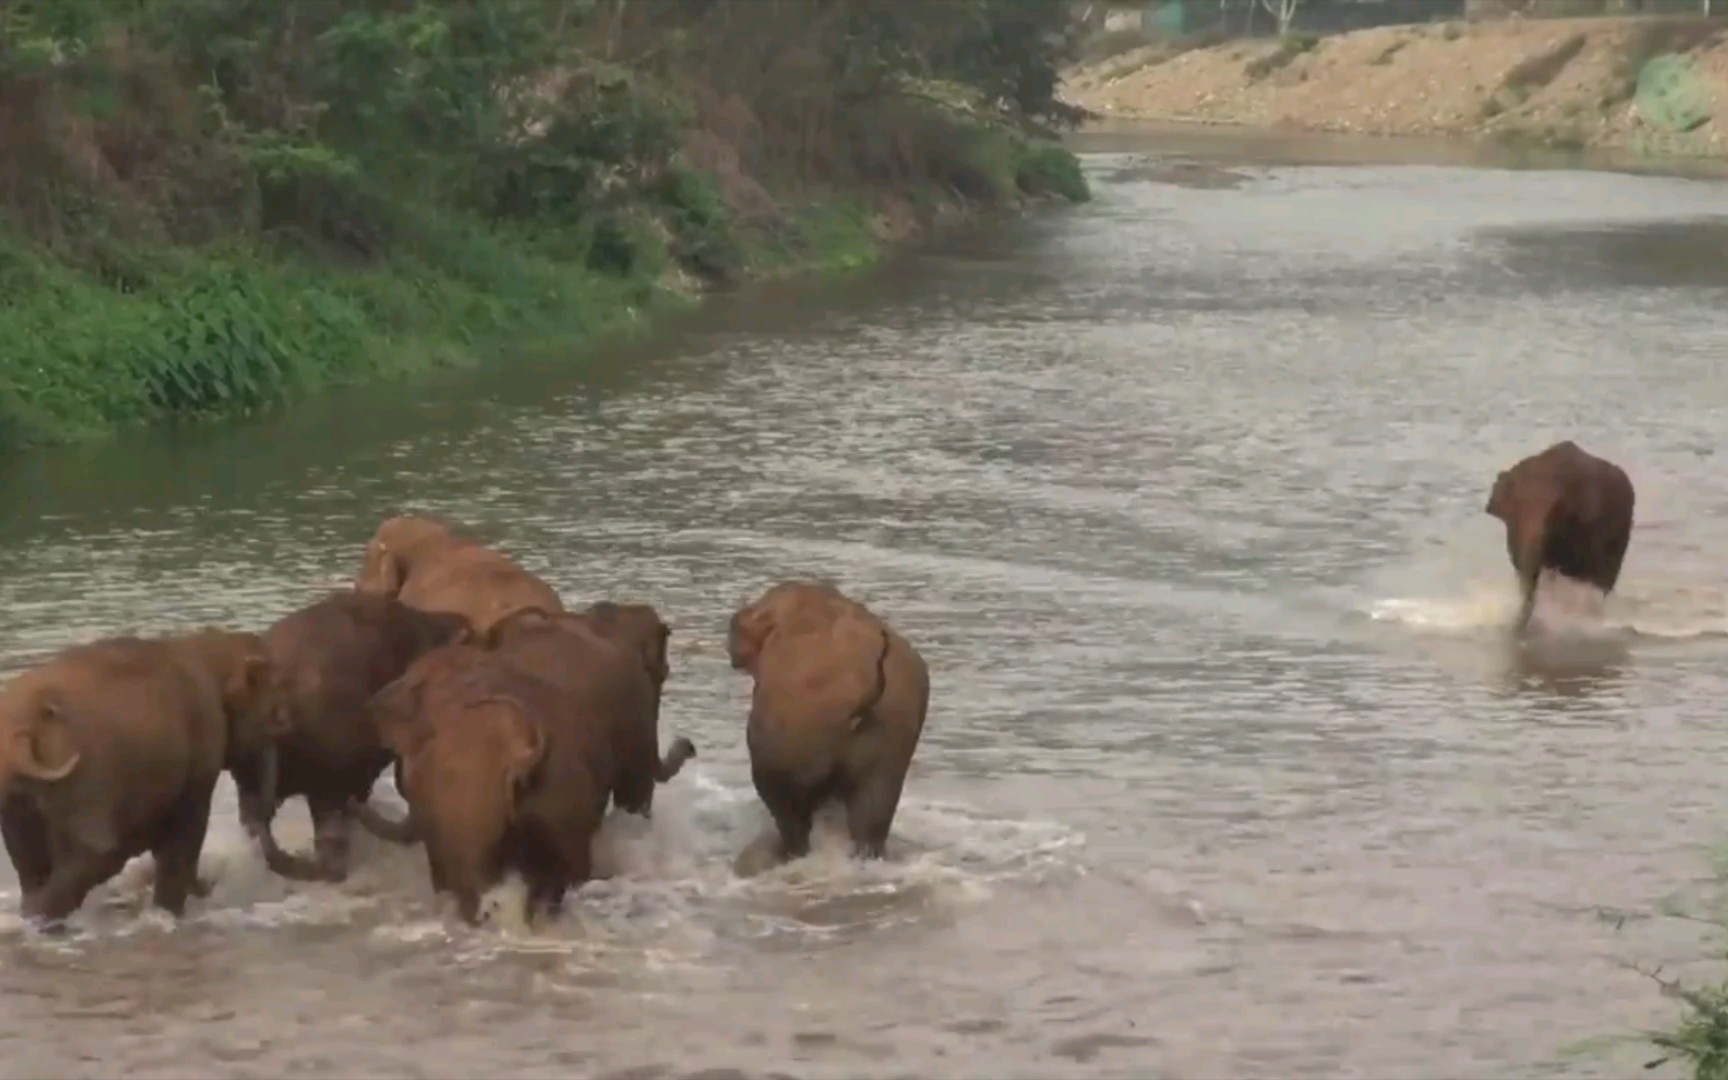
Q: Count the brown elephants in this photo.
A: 7